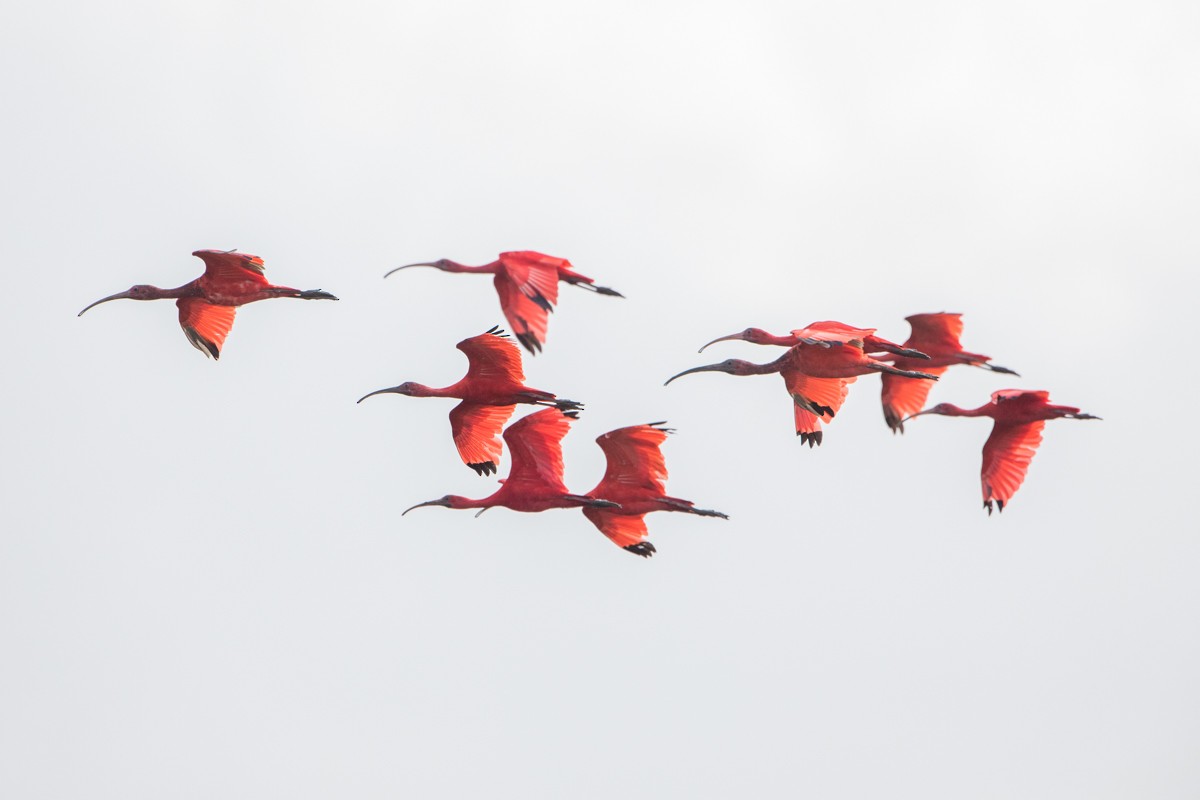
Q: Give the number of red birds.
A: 9